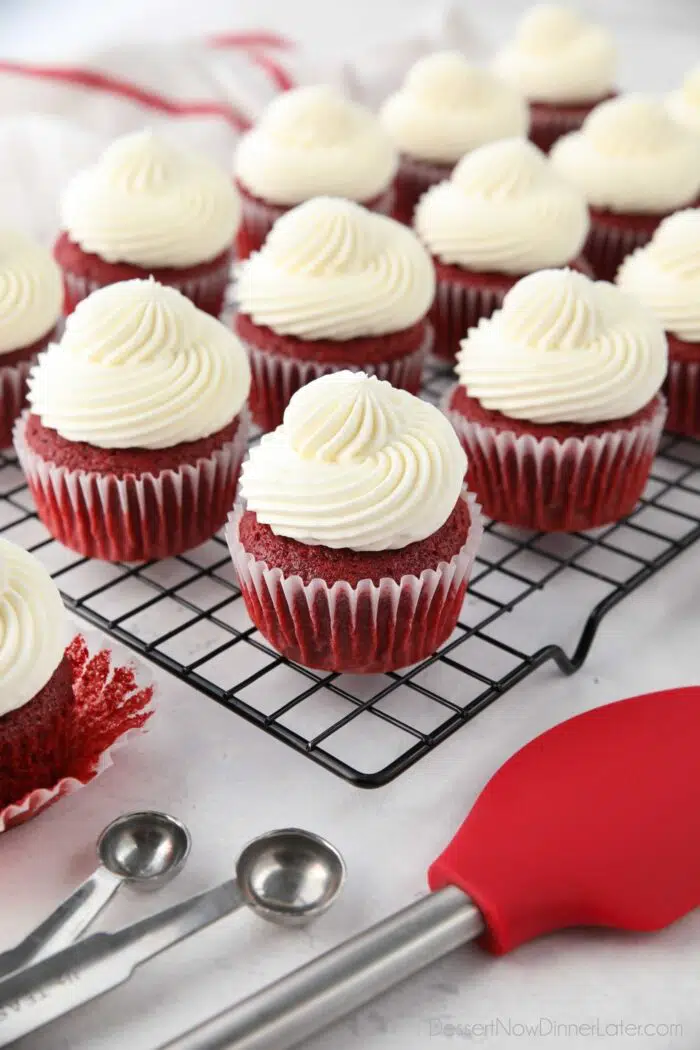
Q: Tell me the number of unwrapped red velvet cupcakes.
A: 1